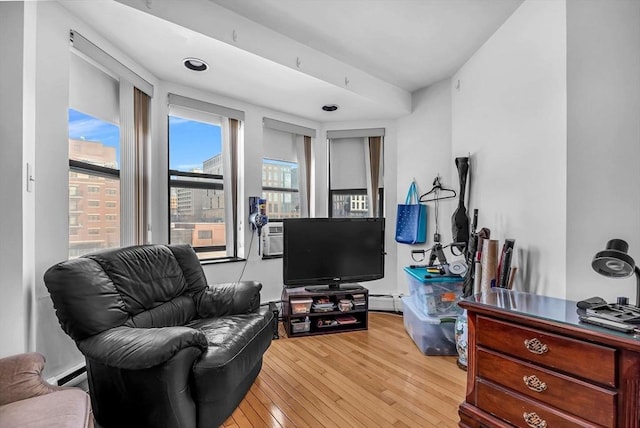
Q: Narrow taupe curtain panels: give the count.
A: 4